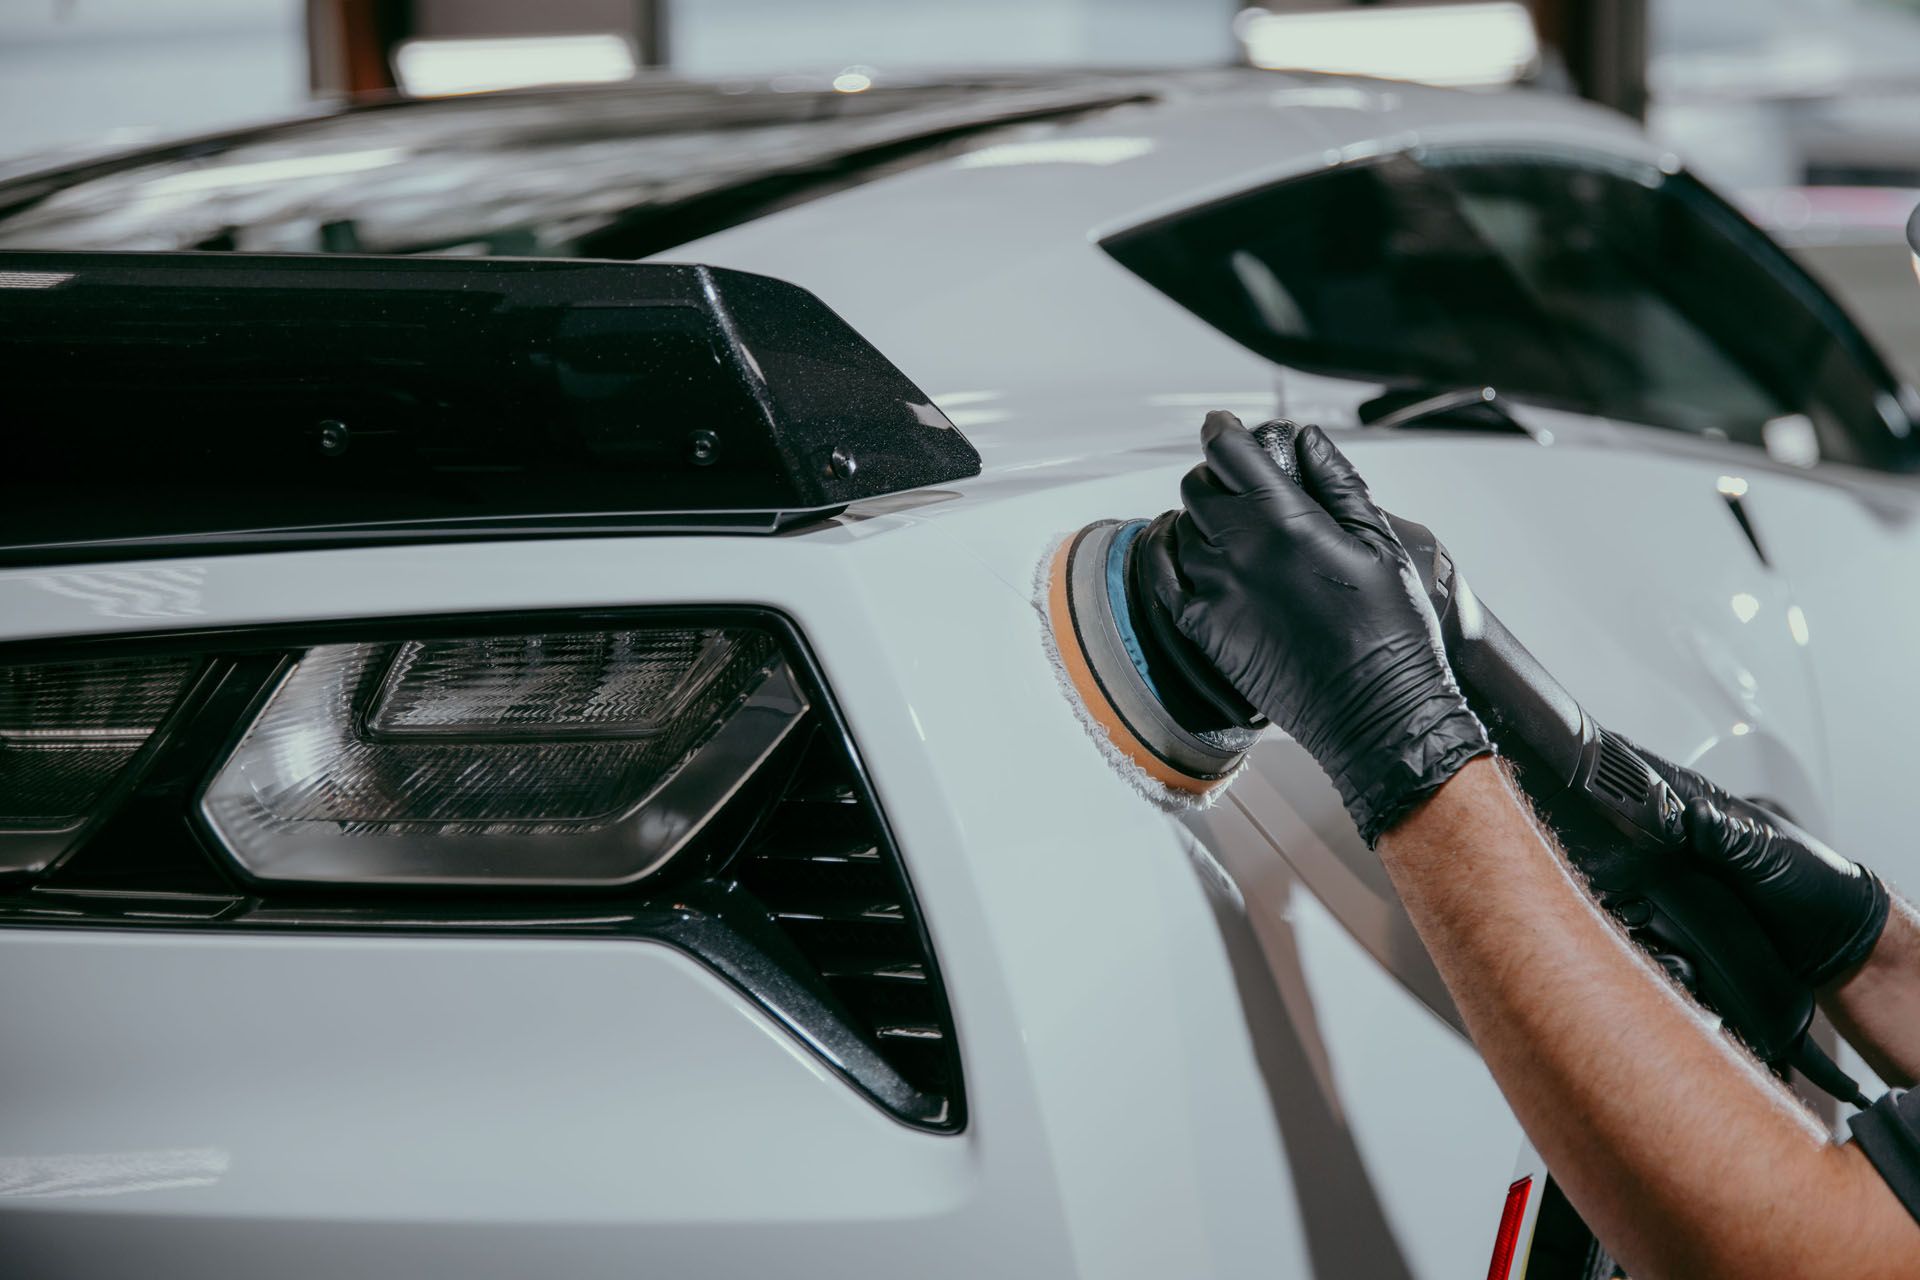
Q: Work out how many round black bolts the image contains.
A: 3